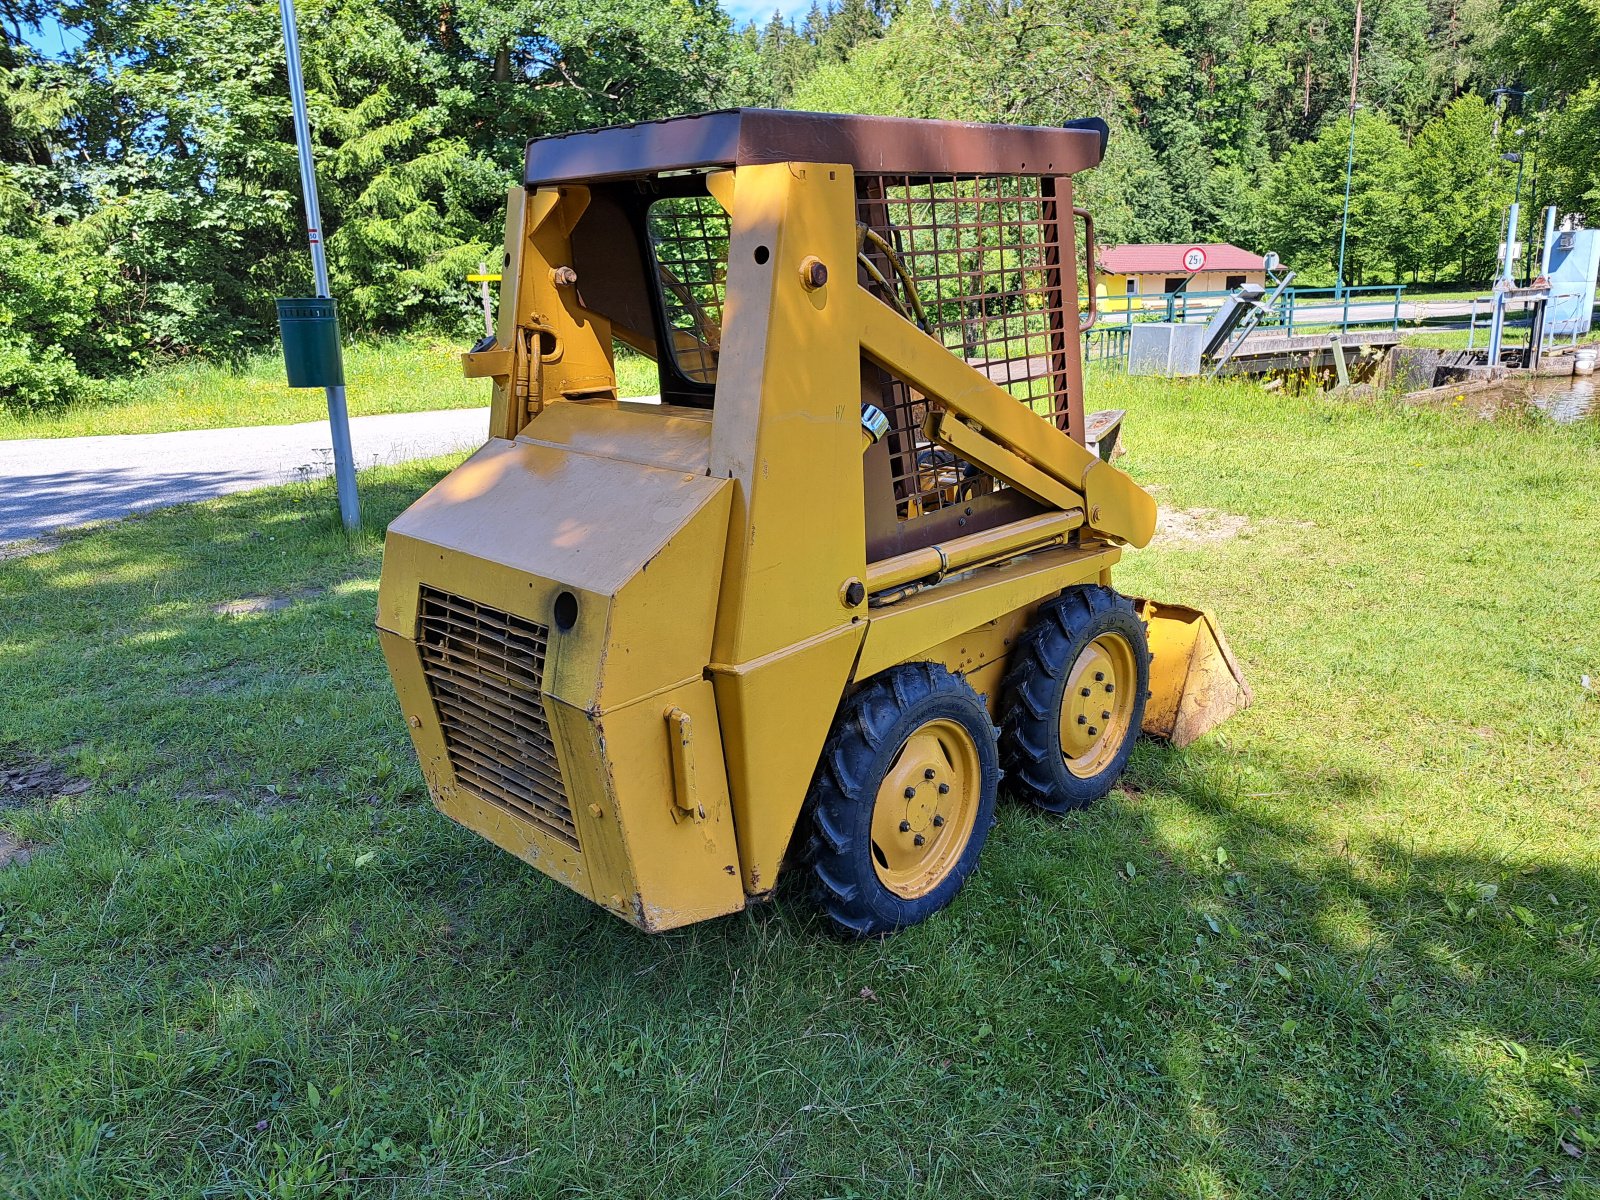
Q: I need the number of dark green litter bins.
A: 1